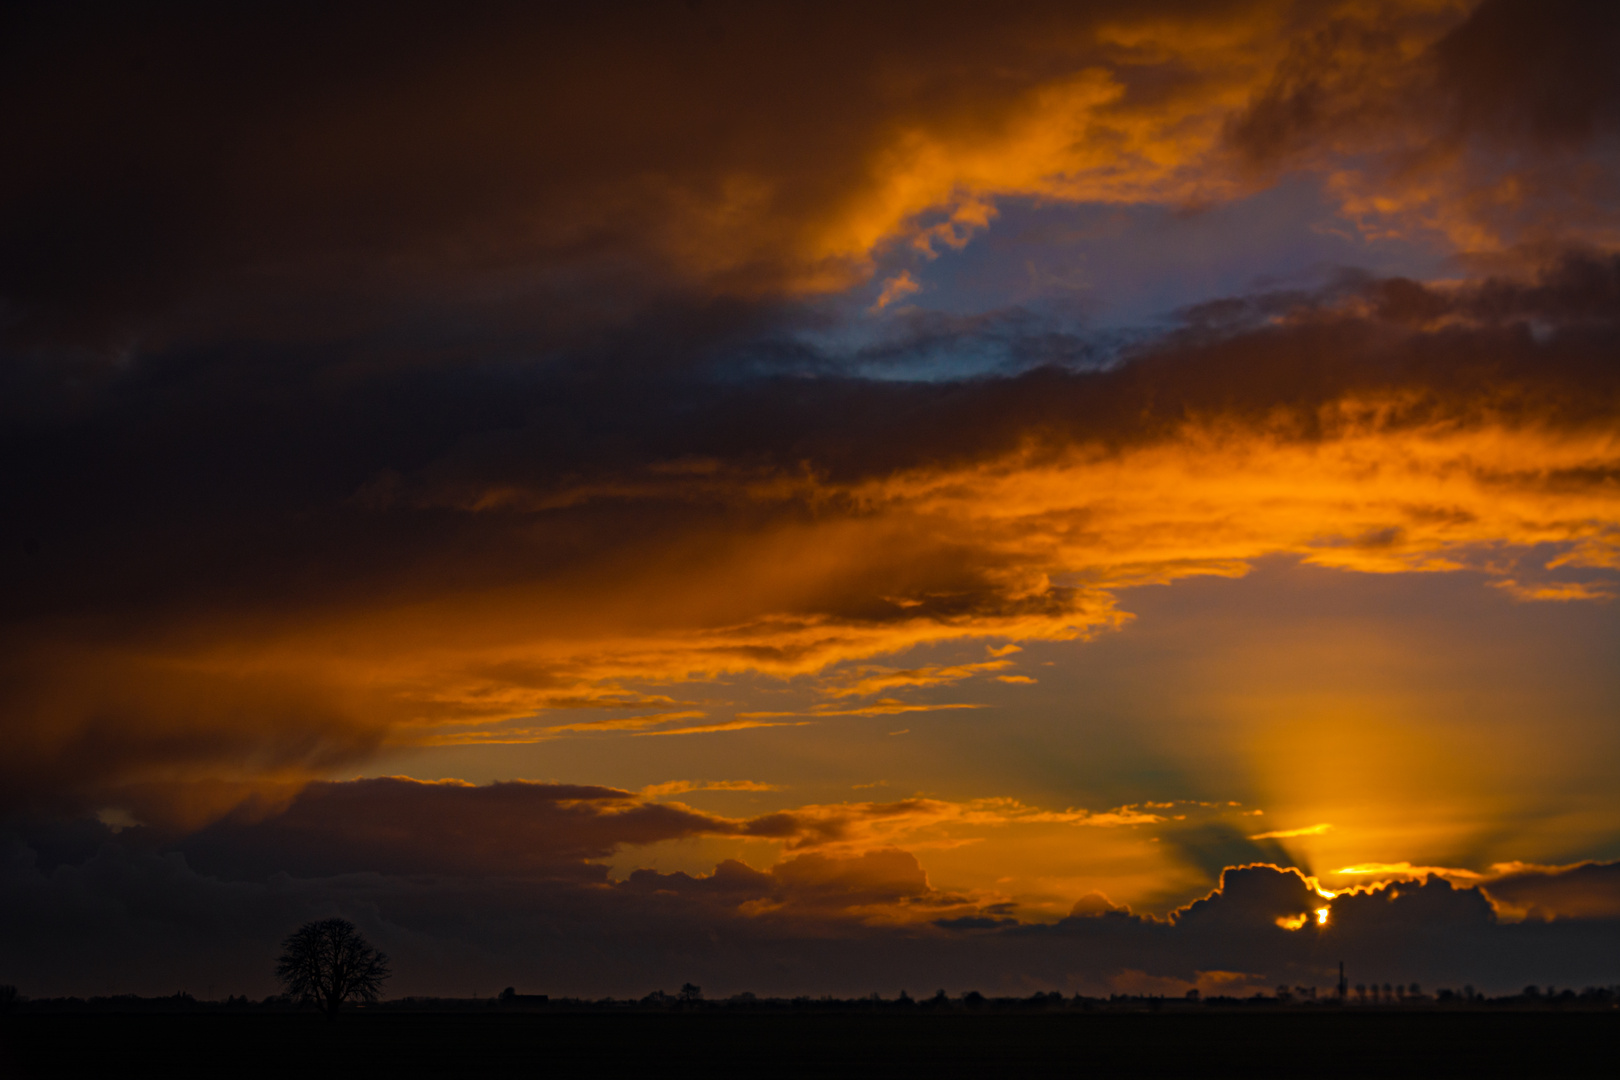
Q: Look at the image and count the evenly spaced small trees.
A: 5